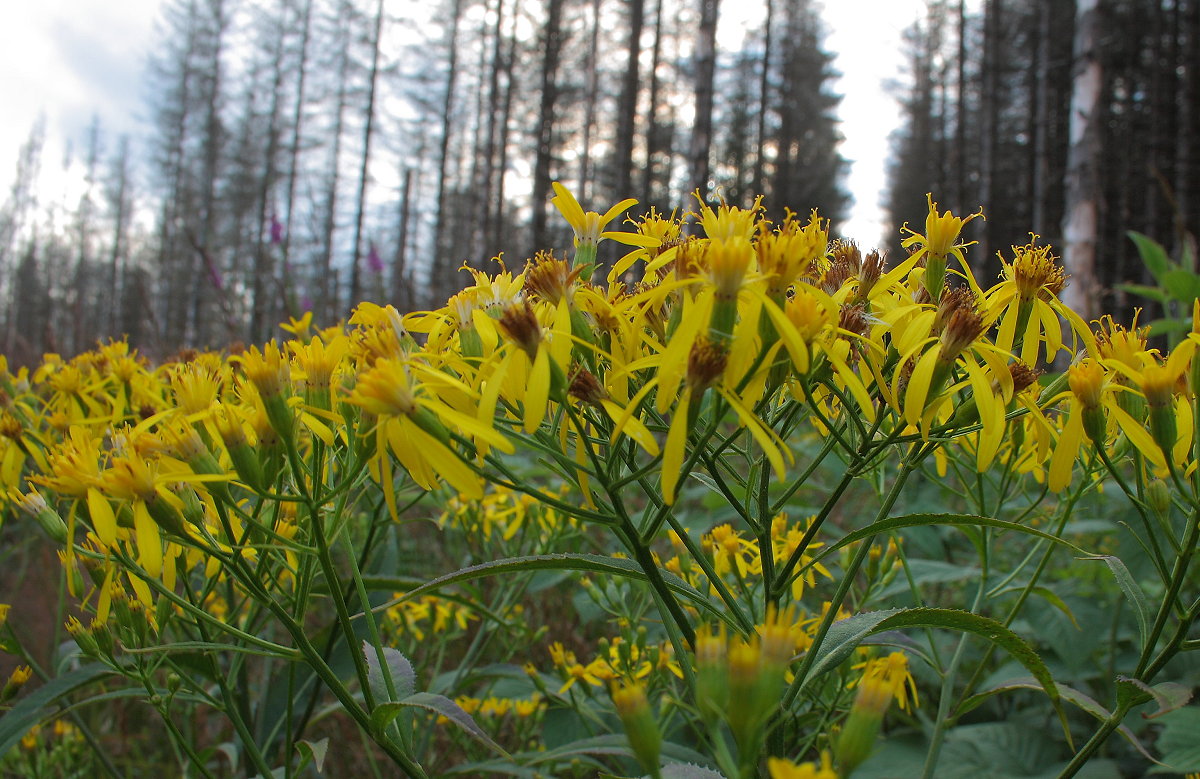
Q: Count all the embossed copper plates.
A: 0